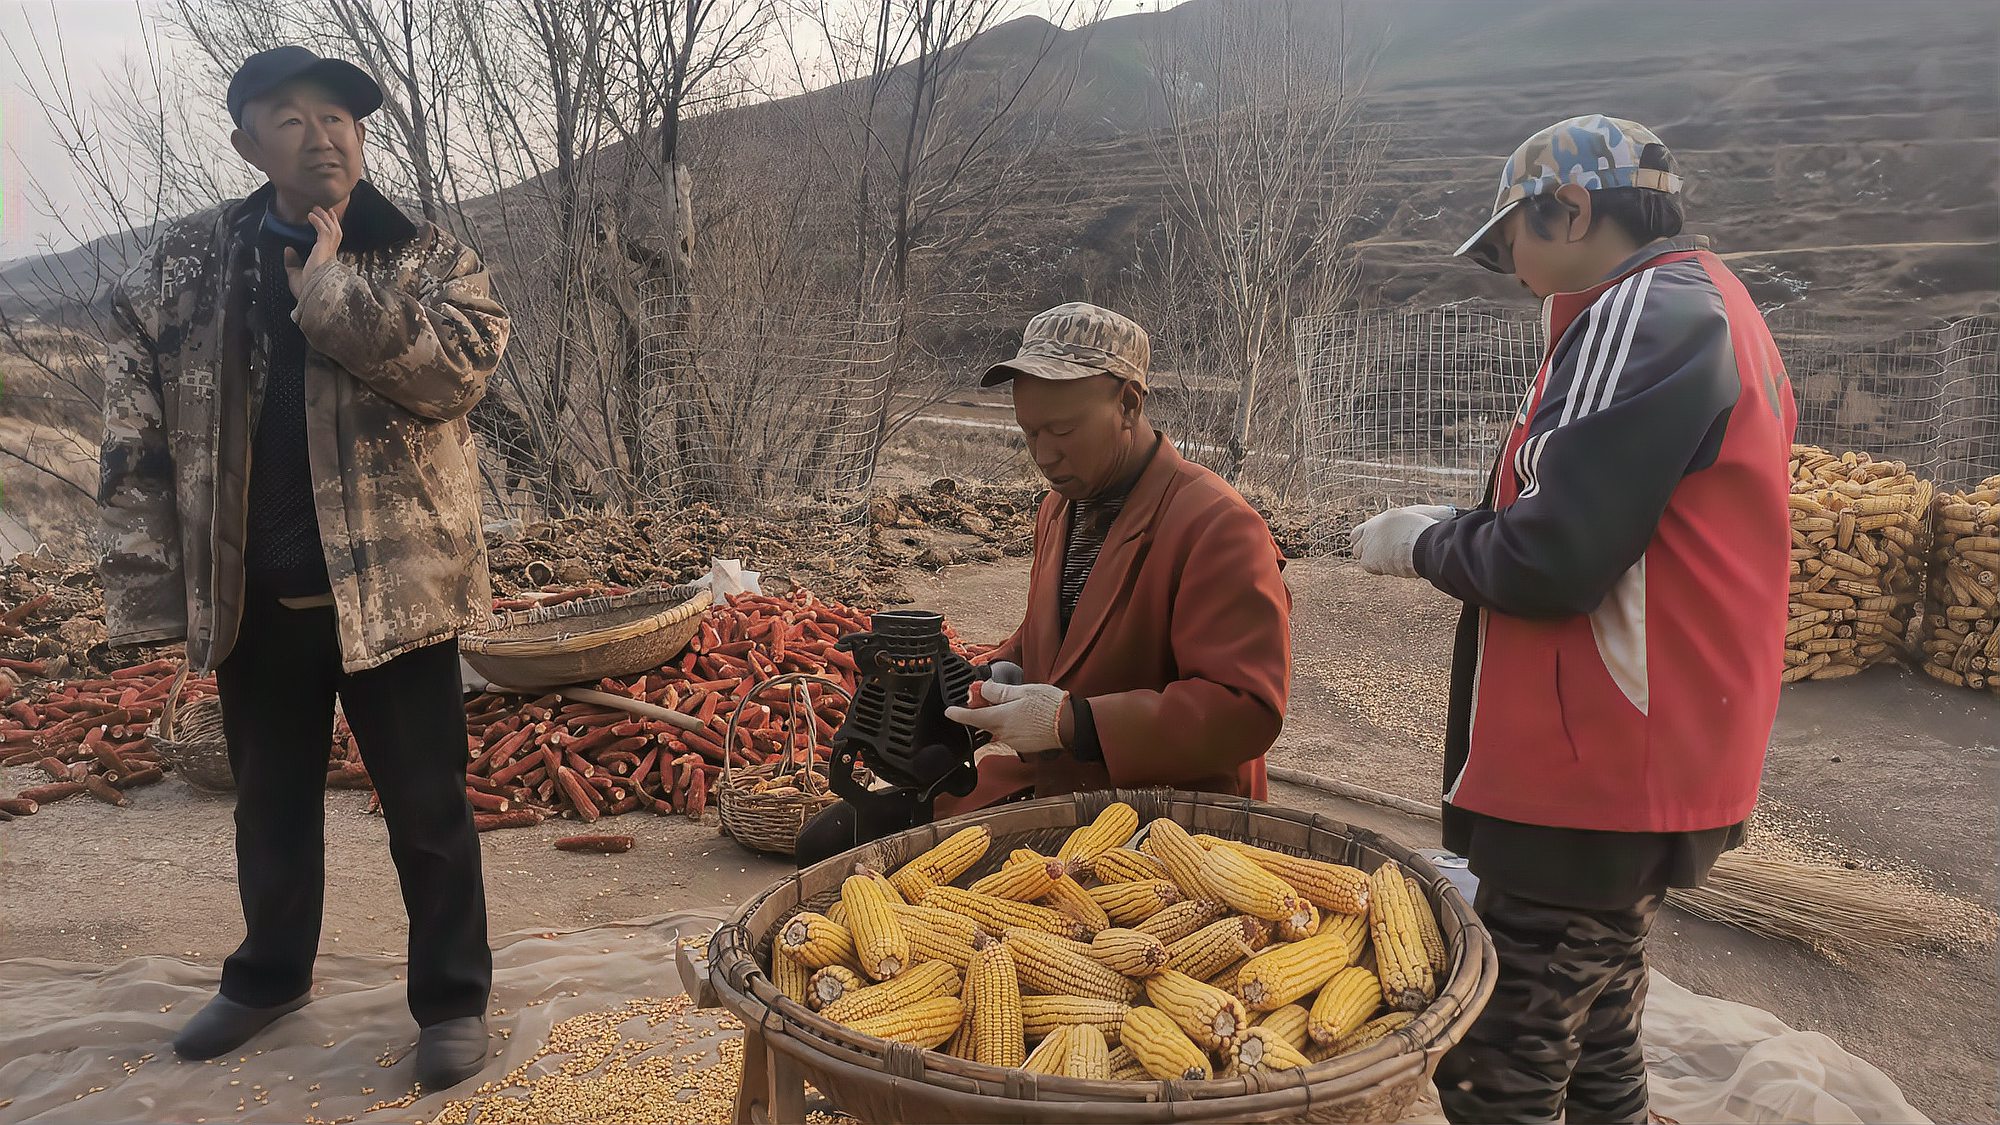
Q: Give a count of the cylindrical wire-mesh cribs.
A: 4